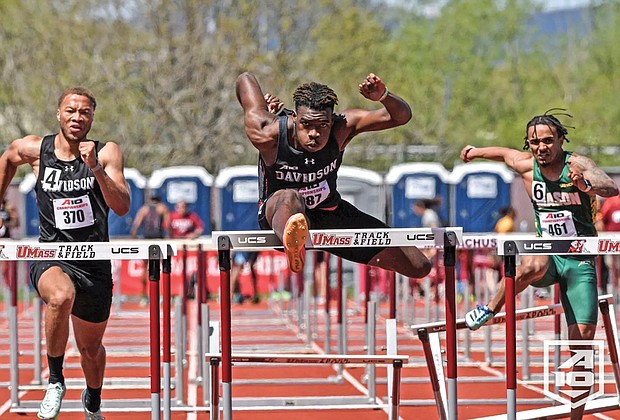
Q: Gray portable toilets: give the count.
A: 1